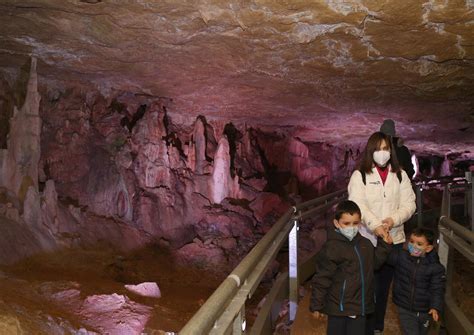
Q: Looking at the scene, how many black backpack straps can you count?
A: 2